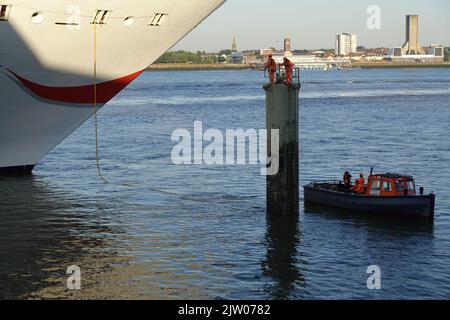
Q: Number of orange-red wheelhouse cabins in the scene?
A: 1